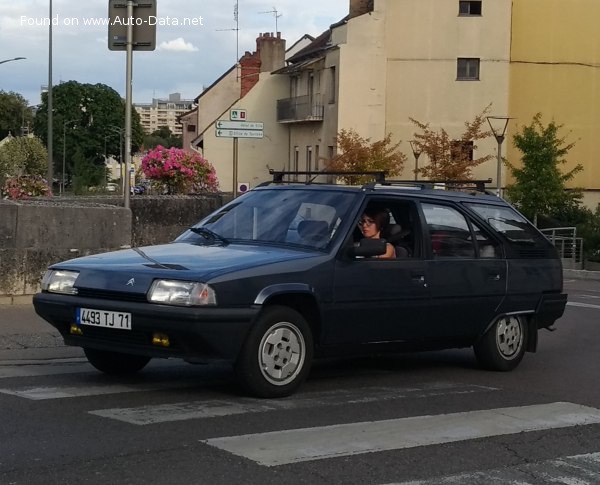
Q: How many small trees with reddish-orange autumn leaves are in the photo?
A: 2